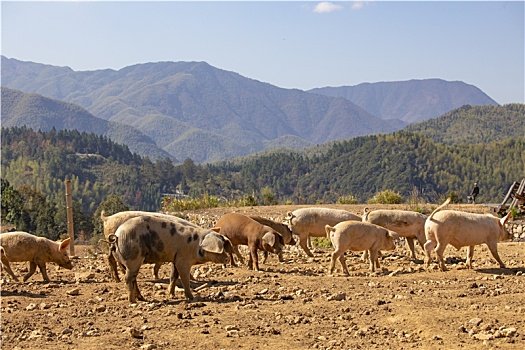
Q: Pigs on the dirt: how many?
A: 9